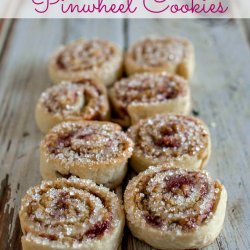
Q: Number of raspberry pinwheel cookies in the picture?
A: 8